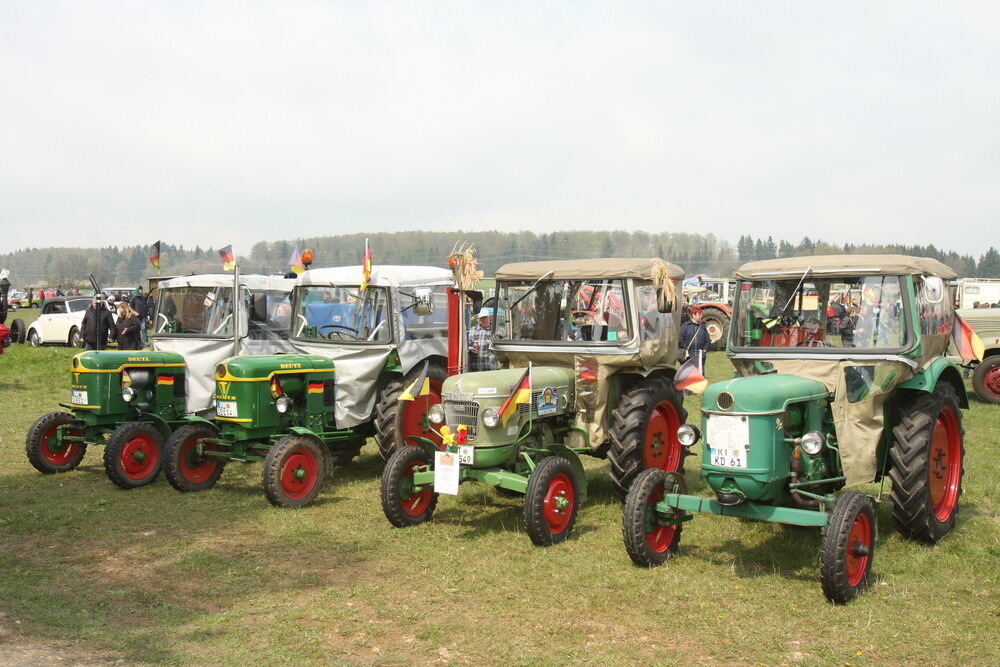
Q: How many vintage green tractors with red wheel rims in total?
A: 4